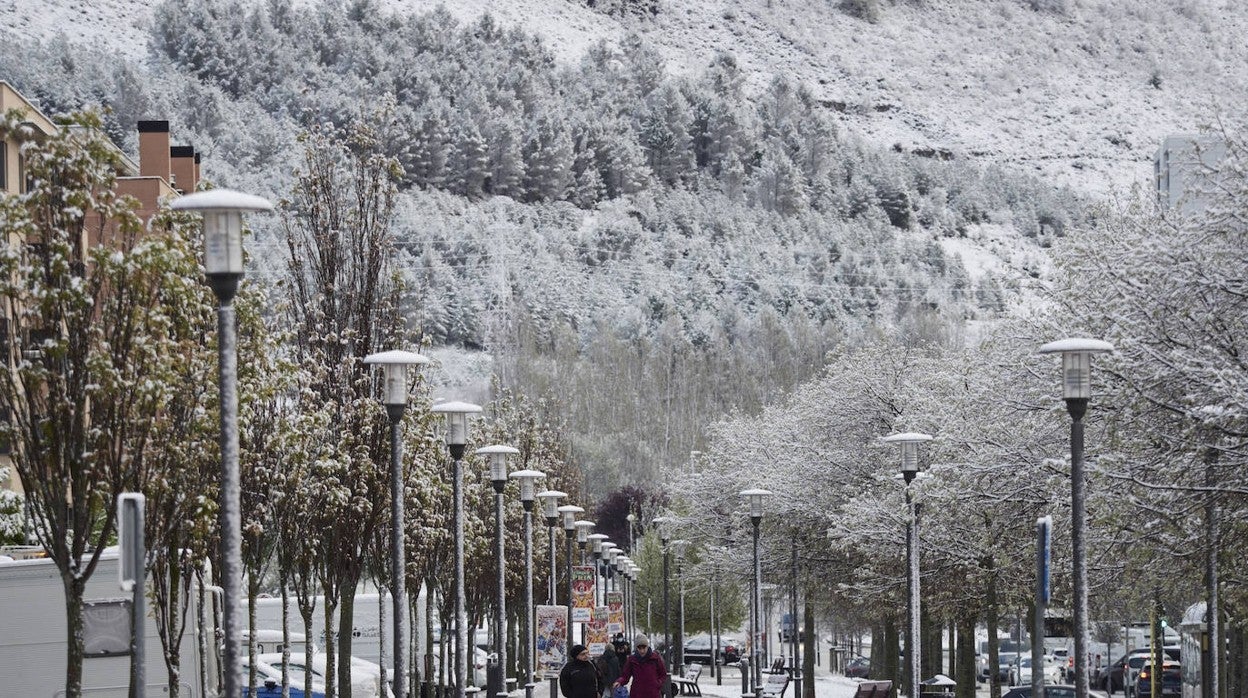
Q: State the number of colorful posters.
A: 4